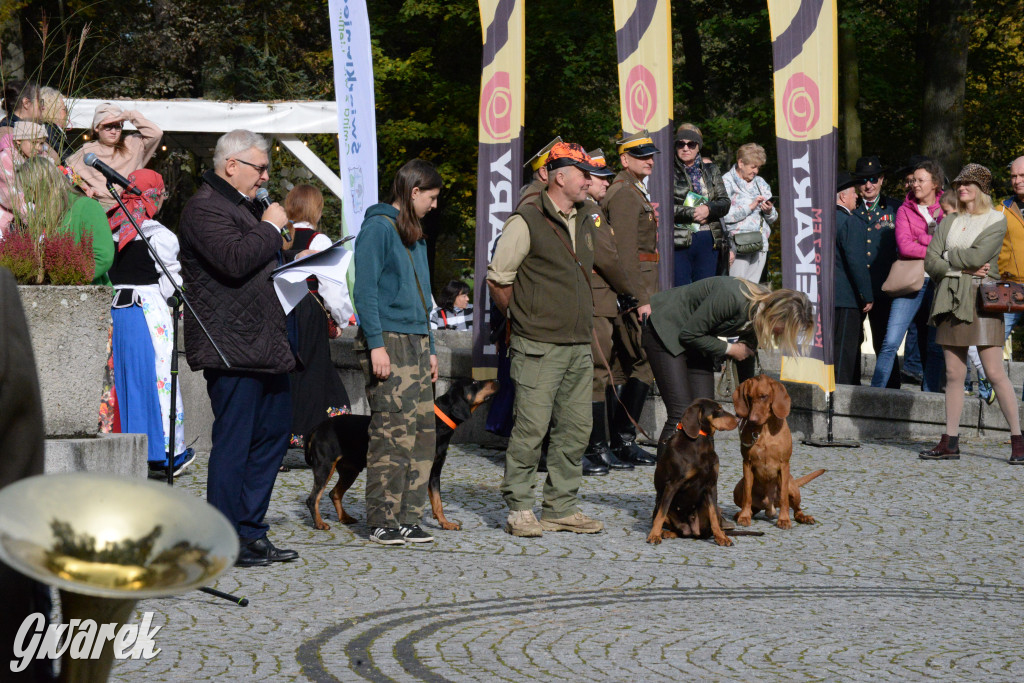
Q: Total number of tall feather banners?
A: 4